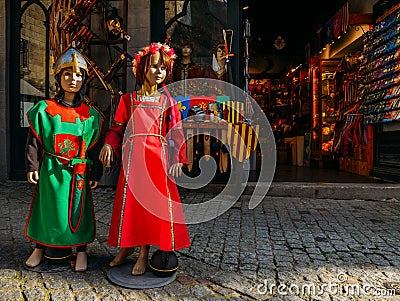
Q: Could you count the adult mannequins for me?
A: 2